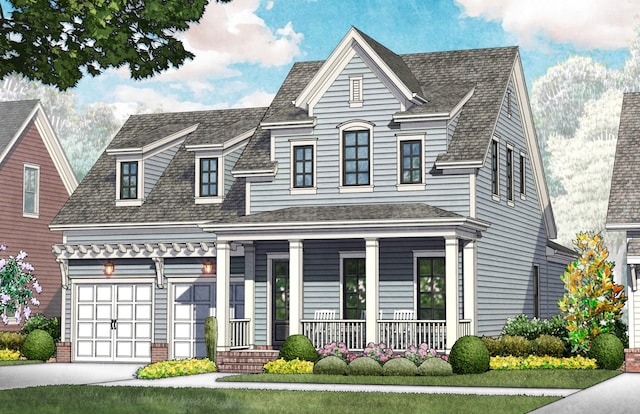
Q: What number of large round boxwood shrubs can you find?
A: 4